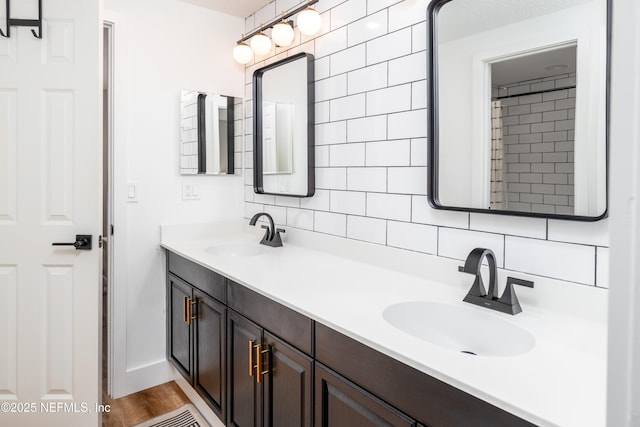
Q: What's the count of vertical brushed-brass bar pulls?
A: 4